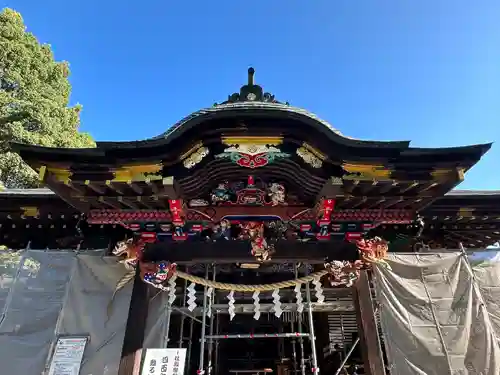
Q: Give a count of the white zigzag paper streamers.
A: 8